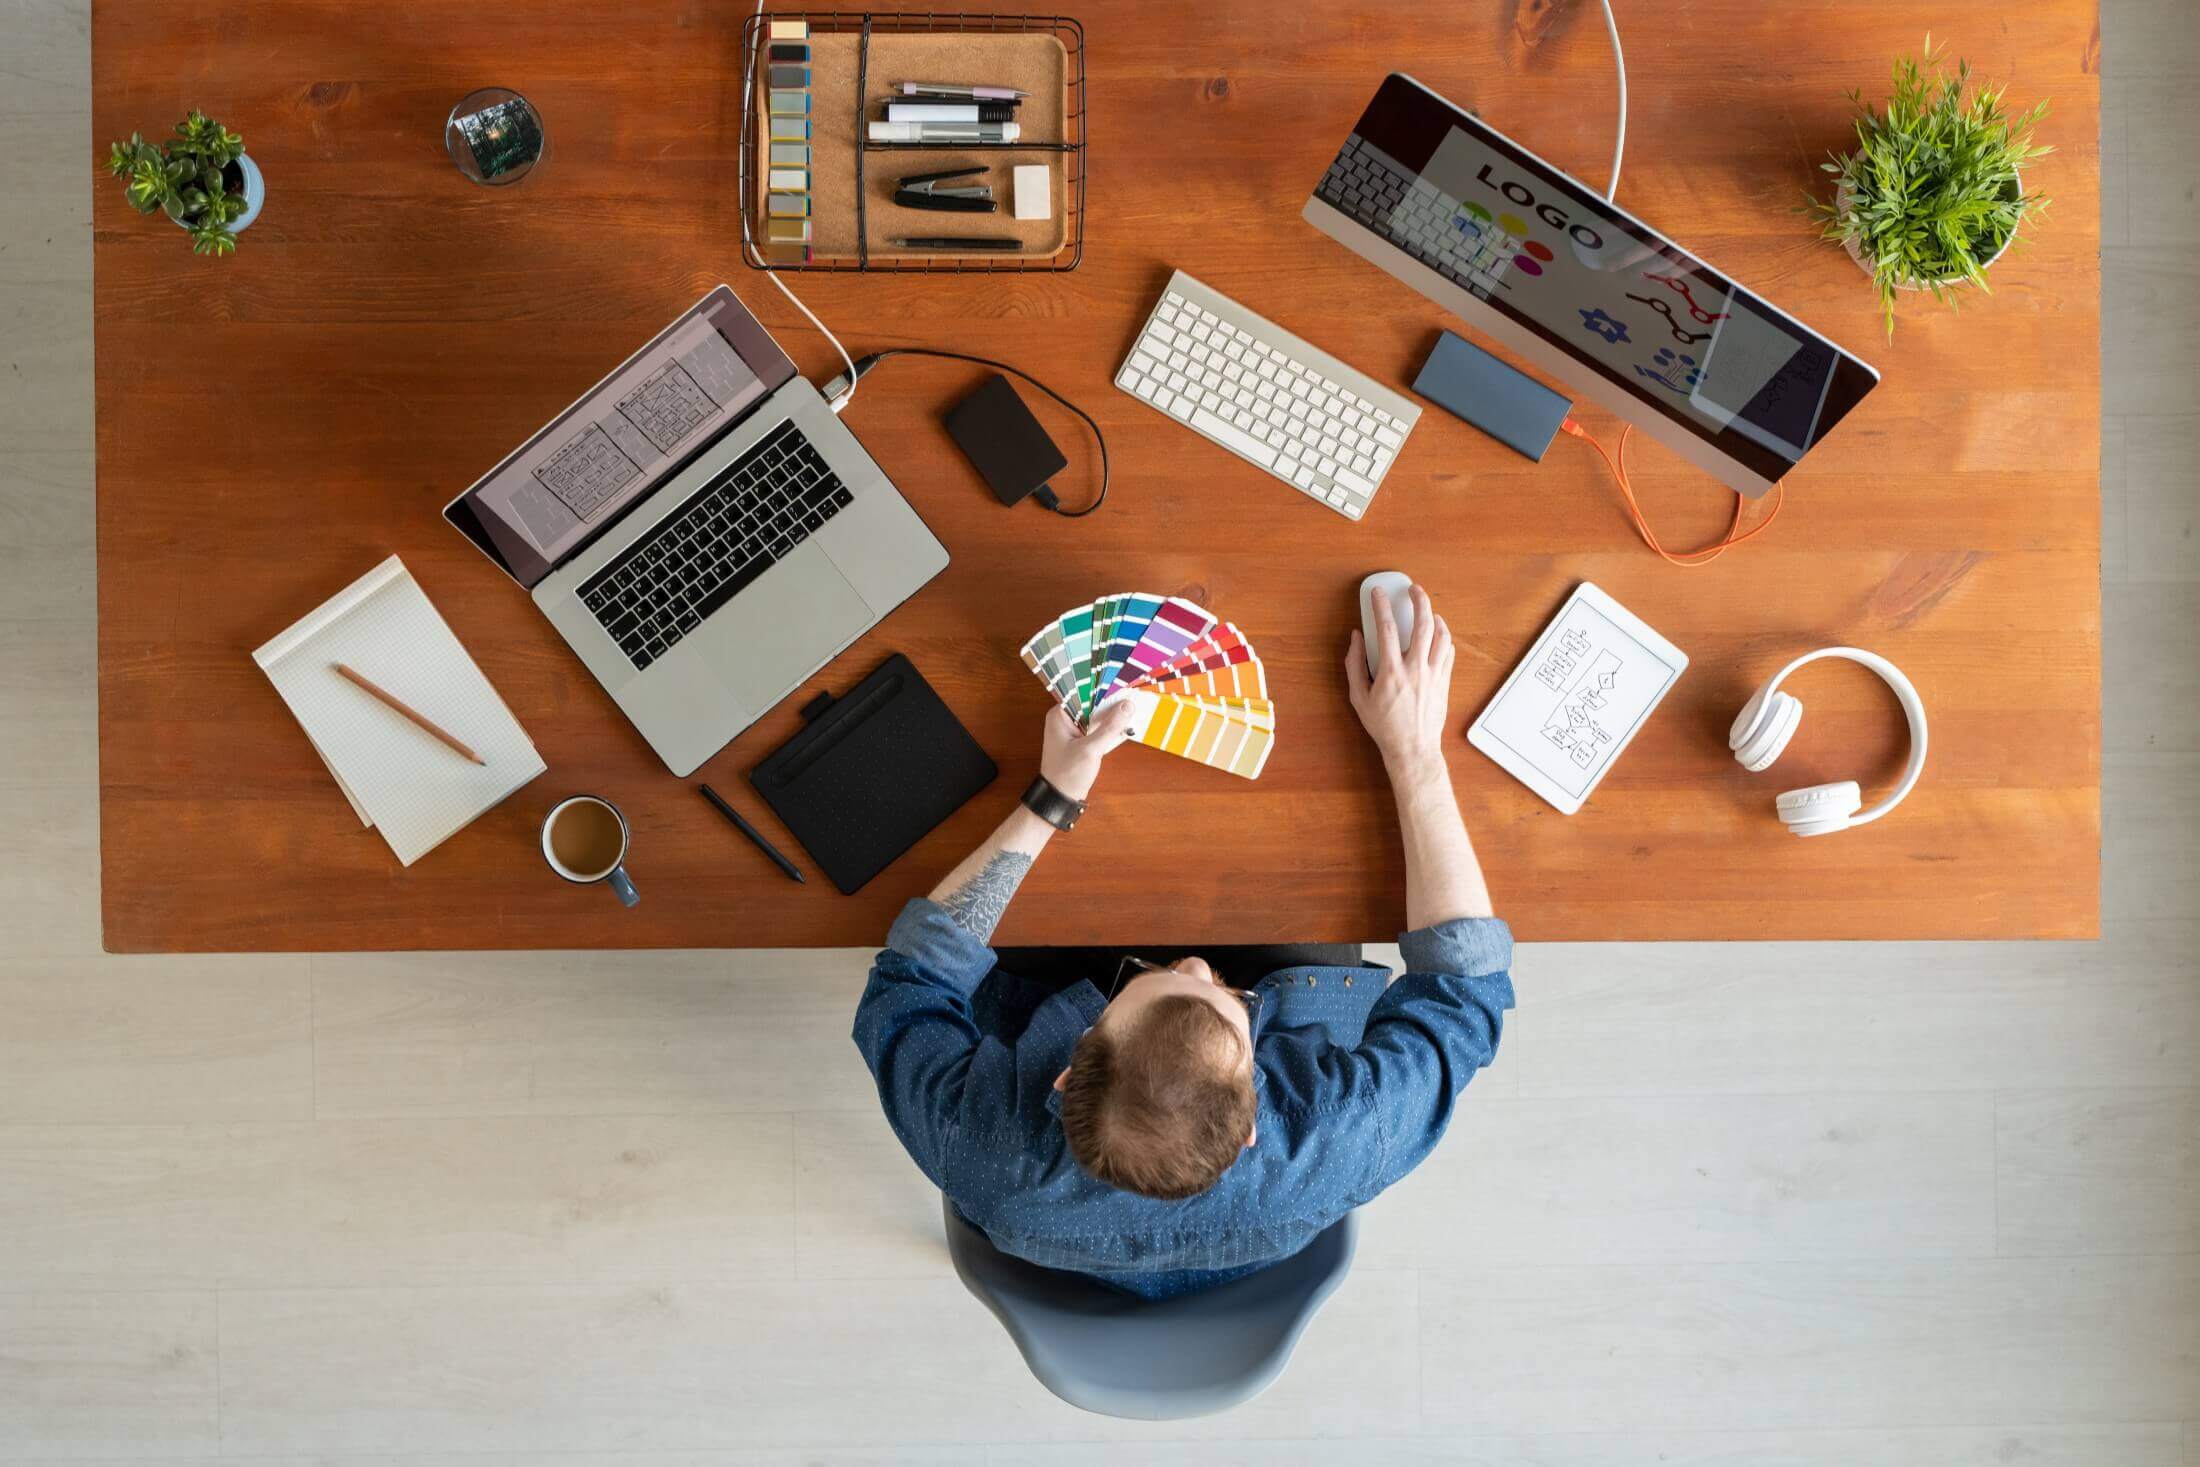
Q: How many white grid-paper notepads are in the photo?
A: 1